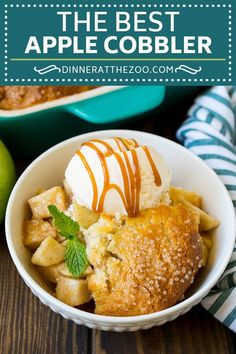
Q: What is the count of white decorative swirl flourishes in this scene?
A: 2